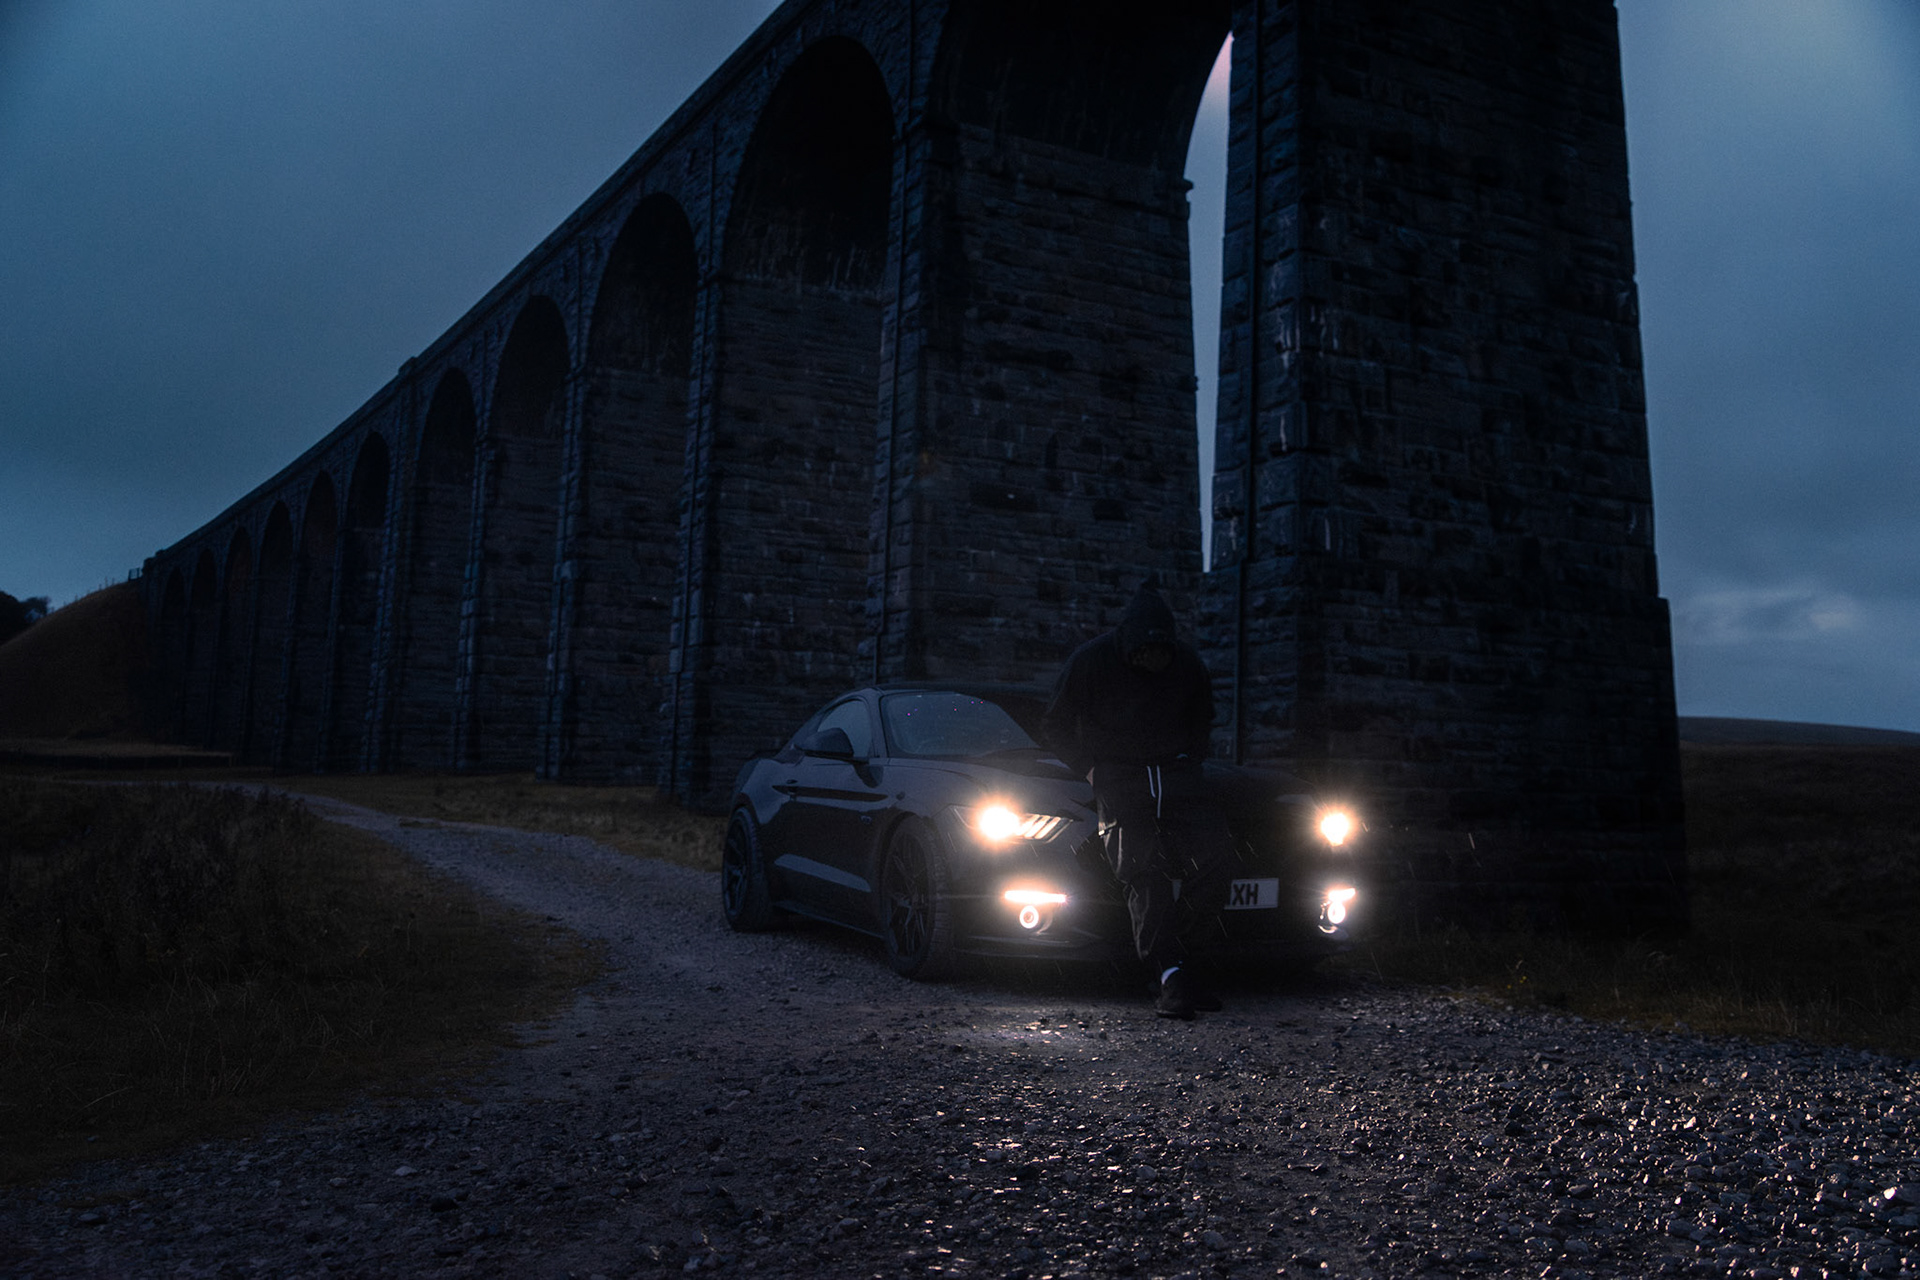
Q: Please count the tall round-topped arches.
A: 11